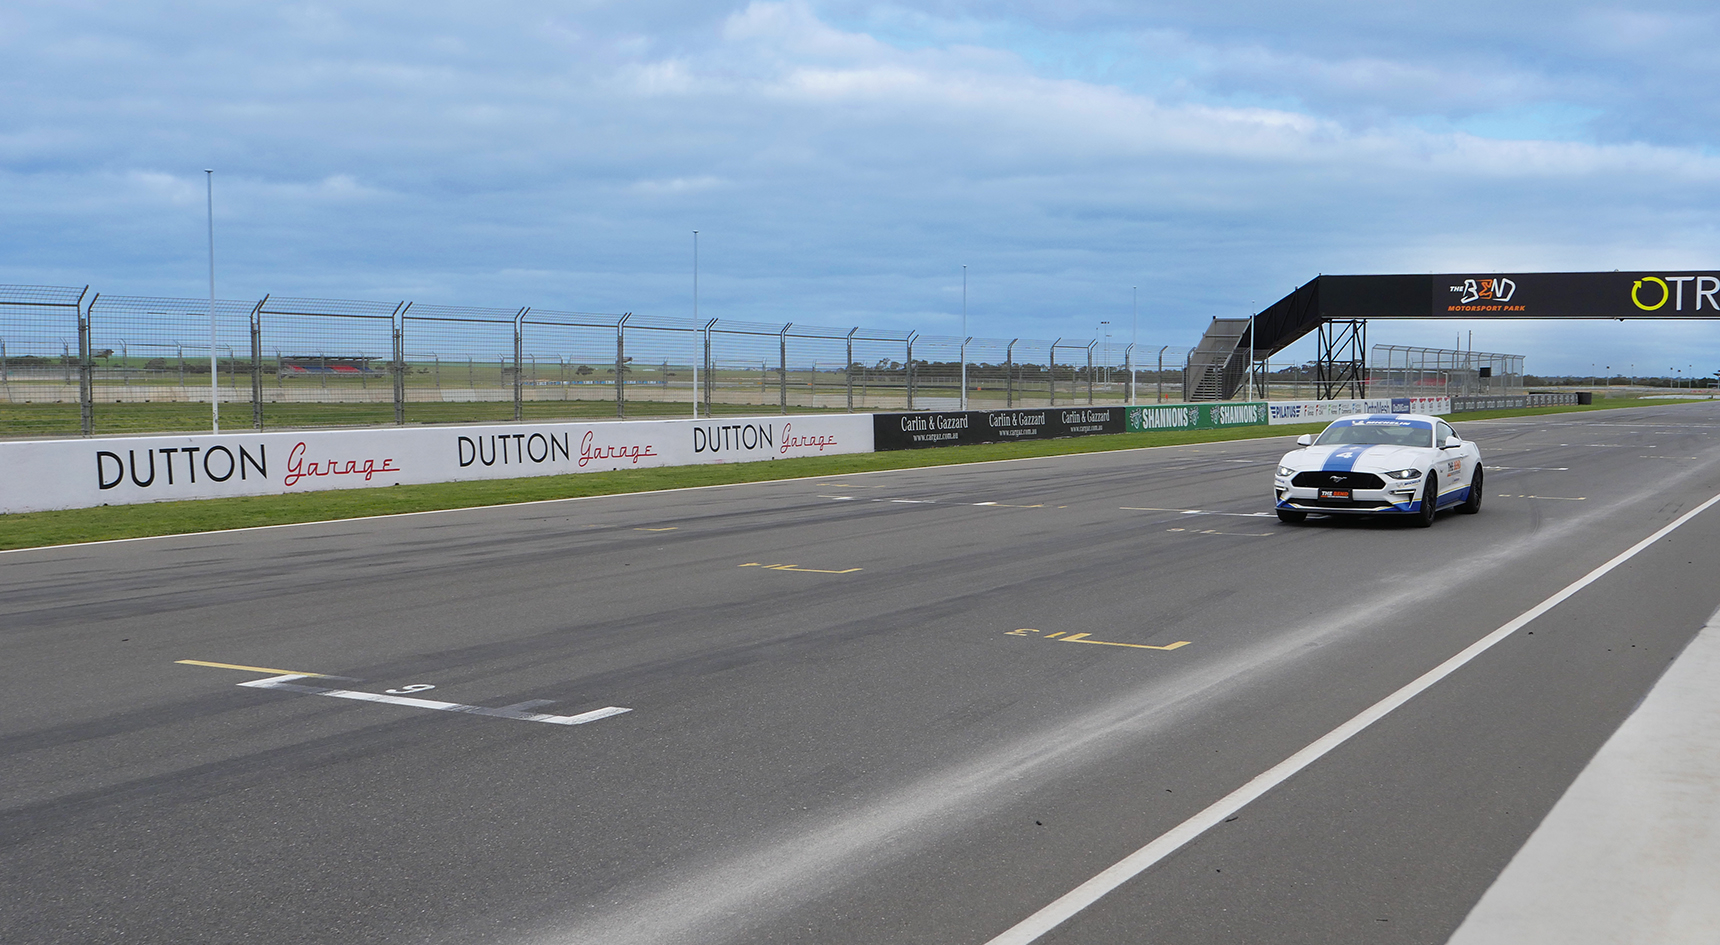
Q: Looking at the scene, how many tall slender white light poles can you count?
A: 5